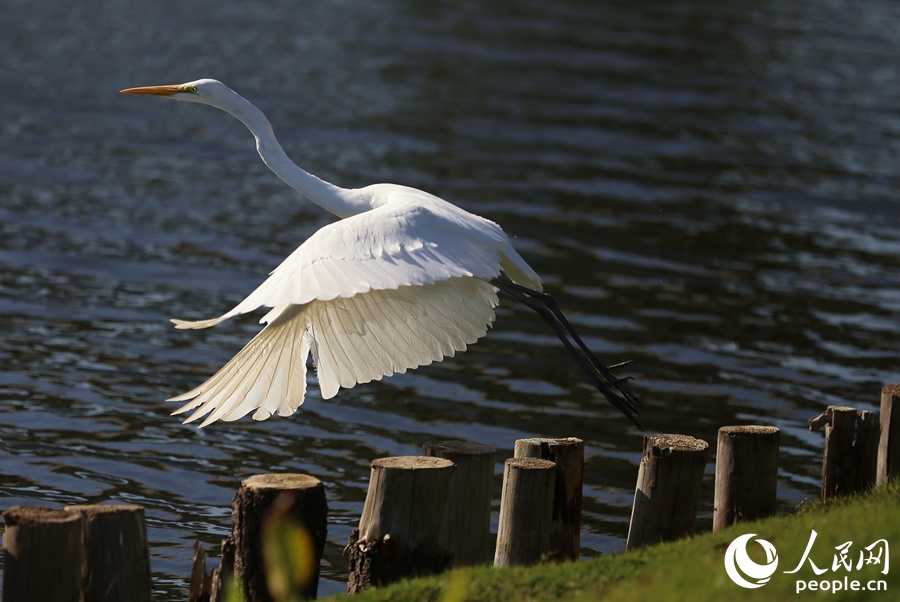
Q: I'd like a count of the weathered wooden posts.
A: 11